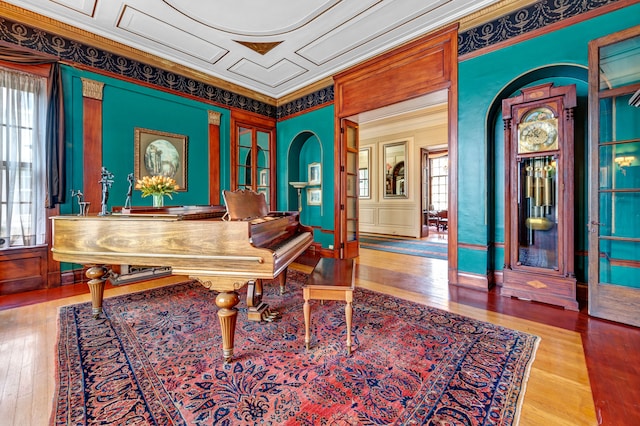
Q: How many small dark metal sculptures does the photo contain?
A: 3